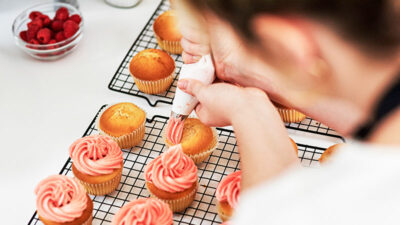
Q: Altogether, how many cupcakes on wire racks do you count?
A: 12